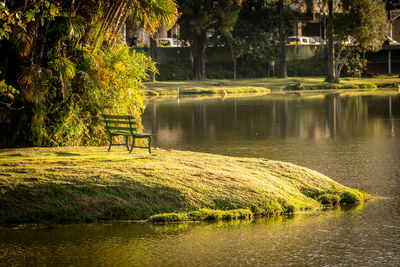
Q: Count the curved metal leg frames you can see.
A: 2